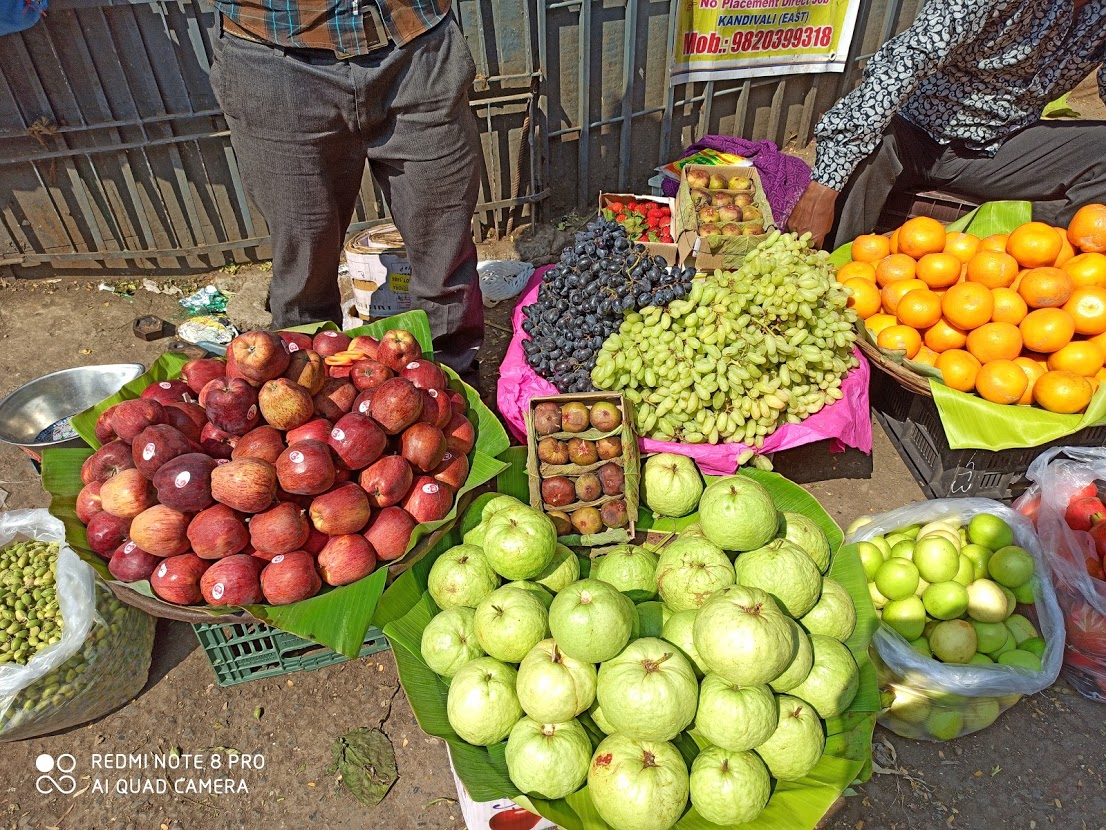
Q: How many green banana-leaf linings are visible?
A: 3